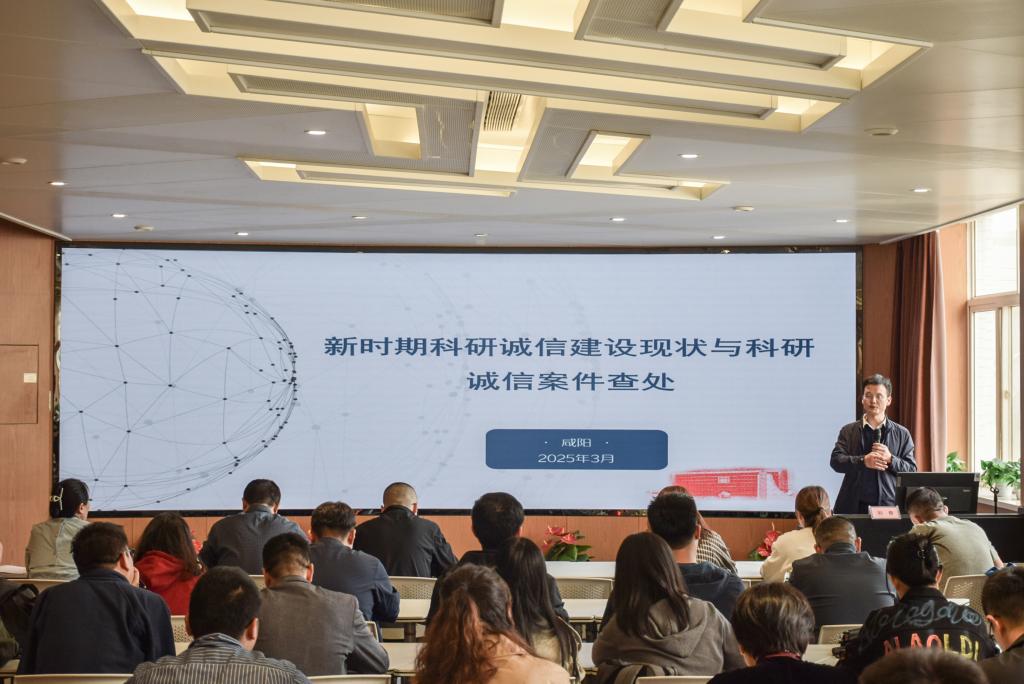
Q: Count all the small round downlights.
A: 11